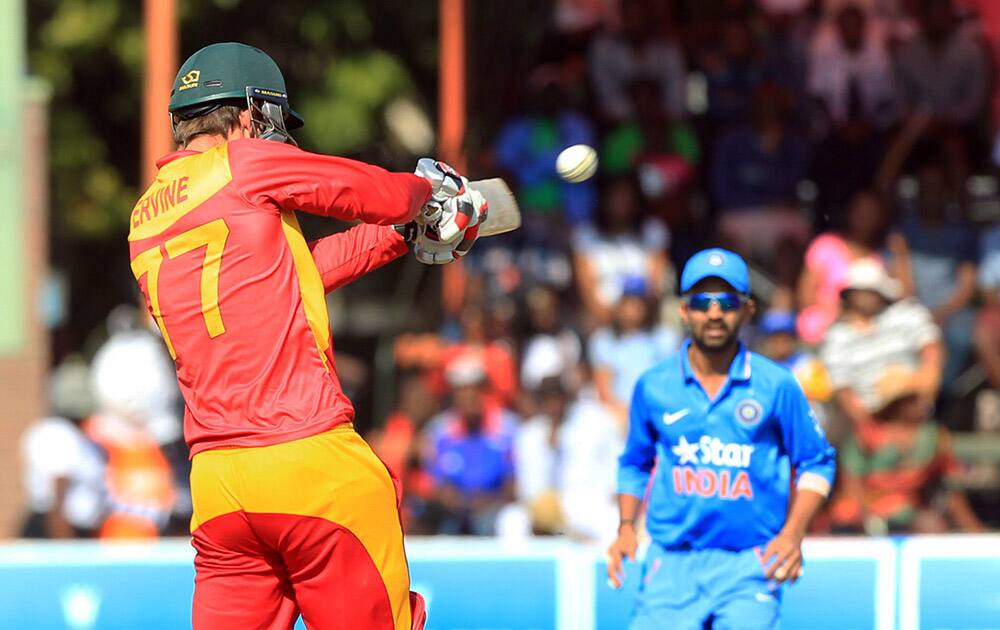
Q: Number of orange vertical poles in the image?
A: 2